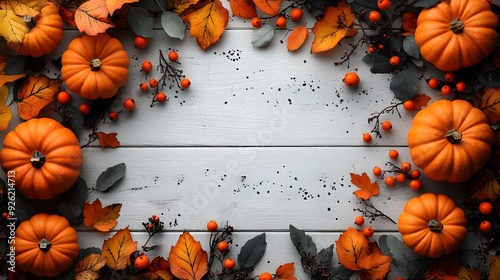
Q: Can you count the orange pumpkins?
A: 7